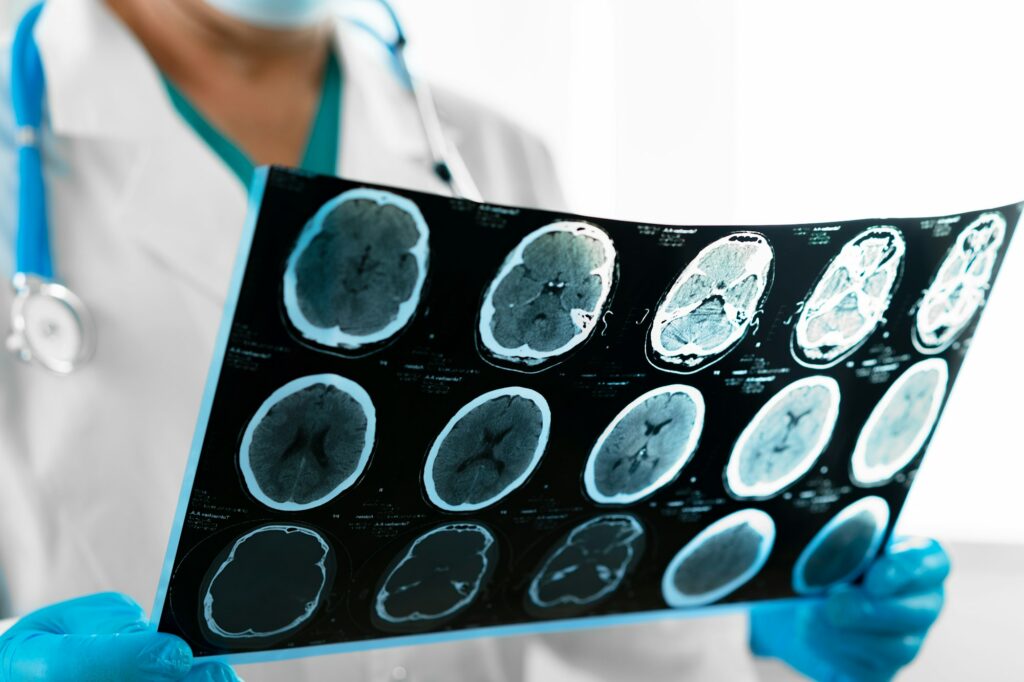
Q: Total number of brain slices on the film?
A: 15